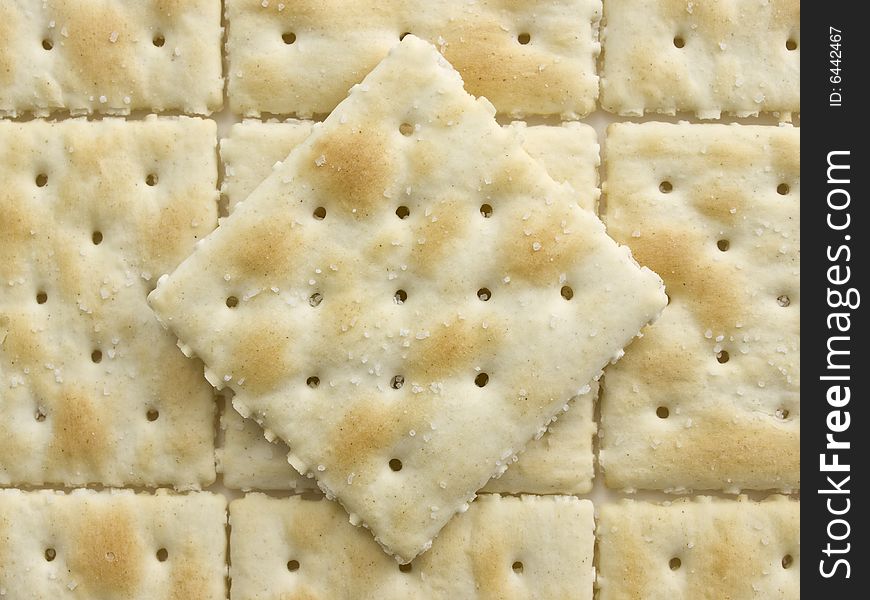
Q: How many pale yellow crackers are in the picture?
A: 10